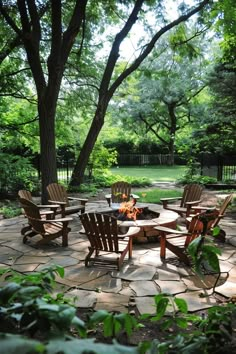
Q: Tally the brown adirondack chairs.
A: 8